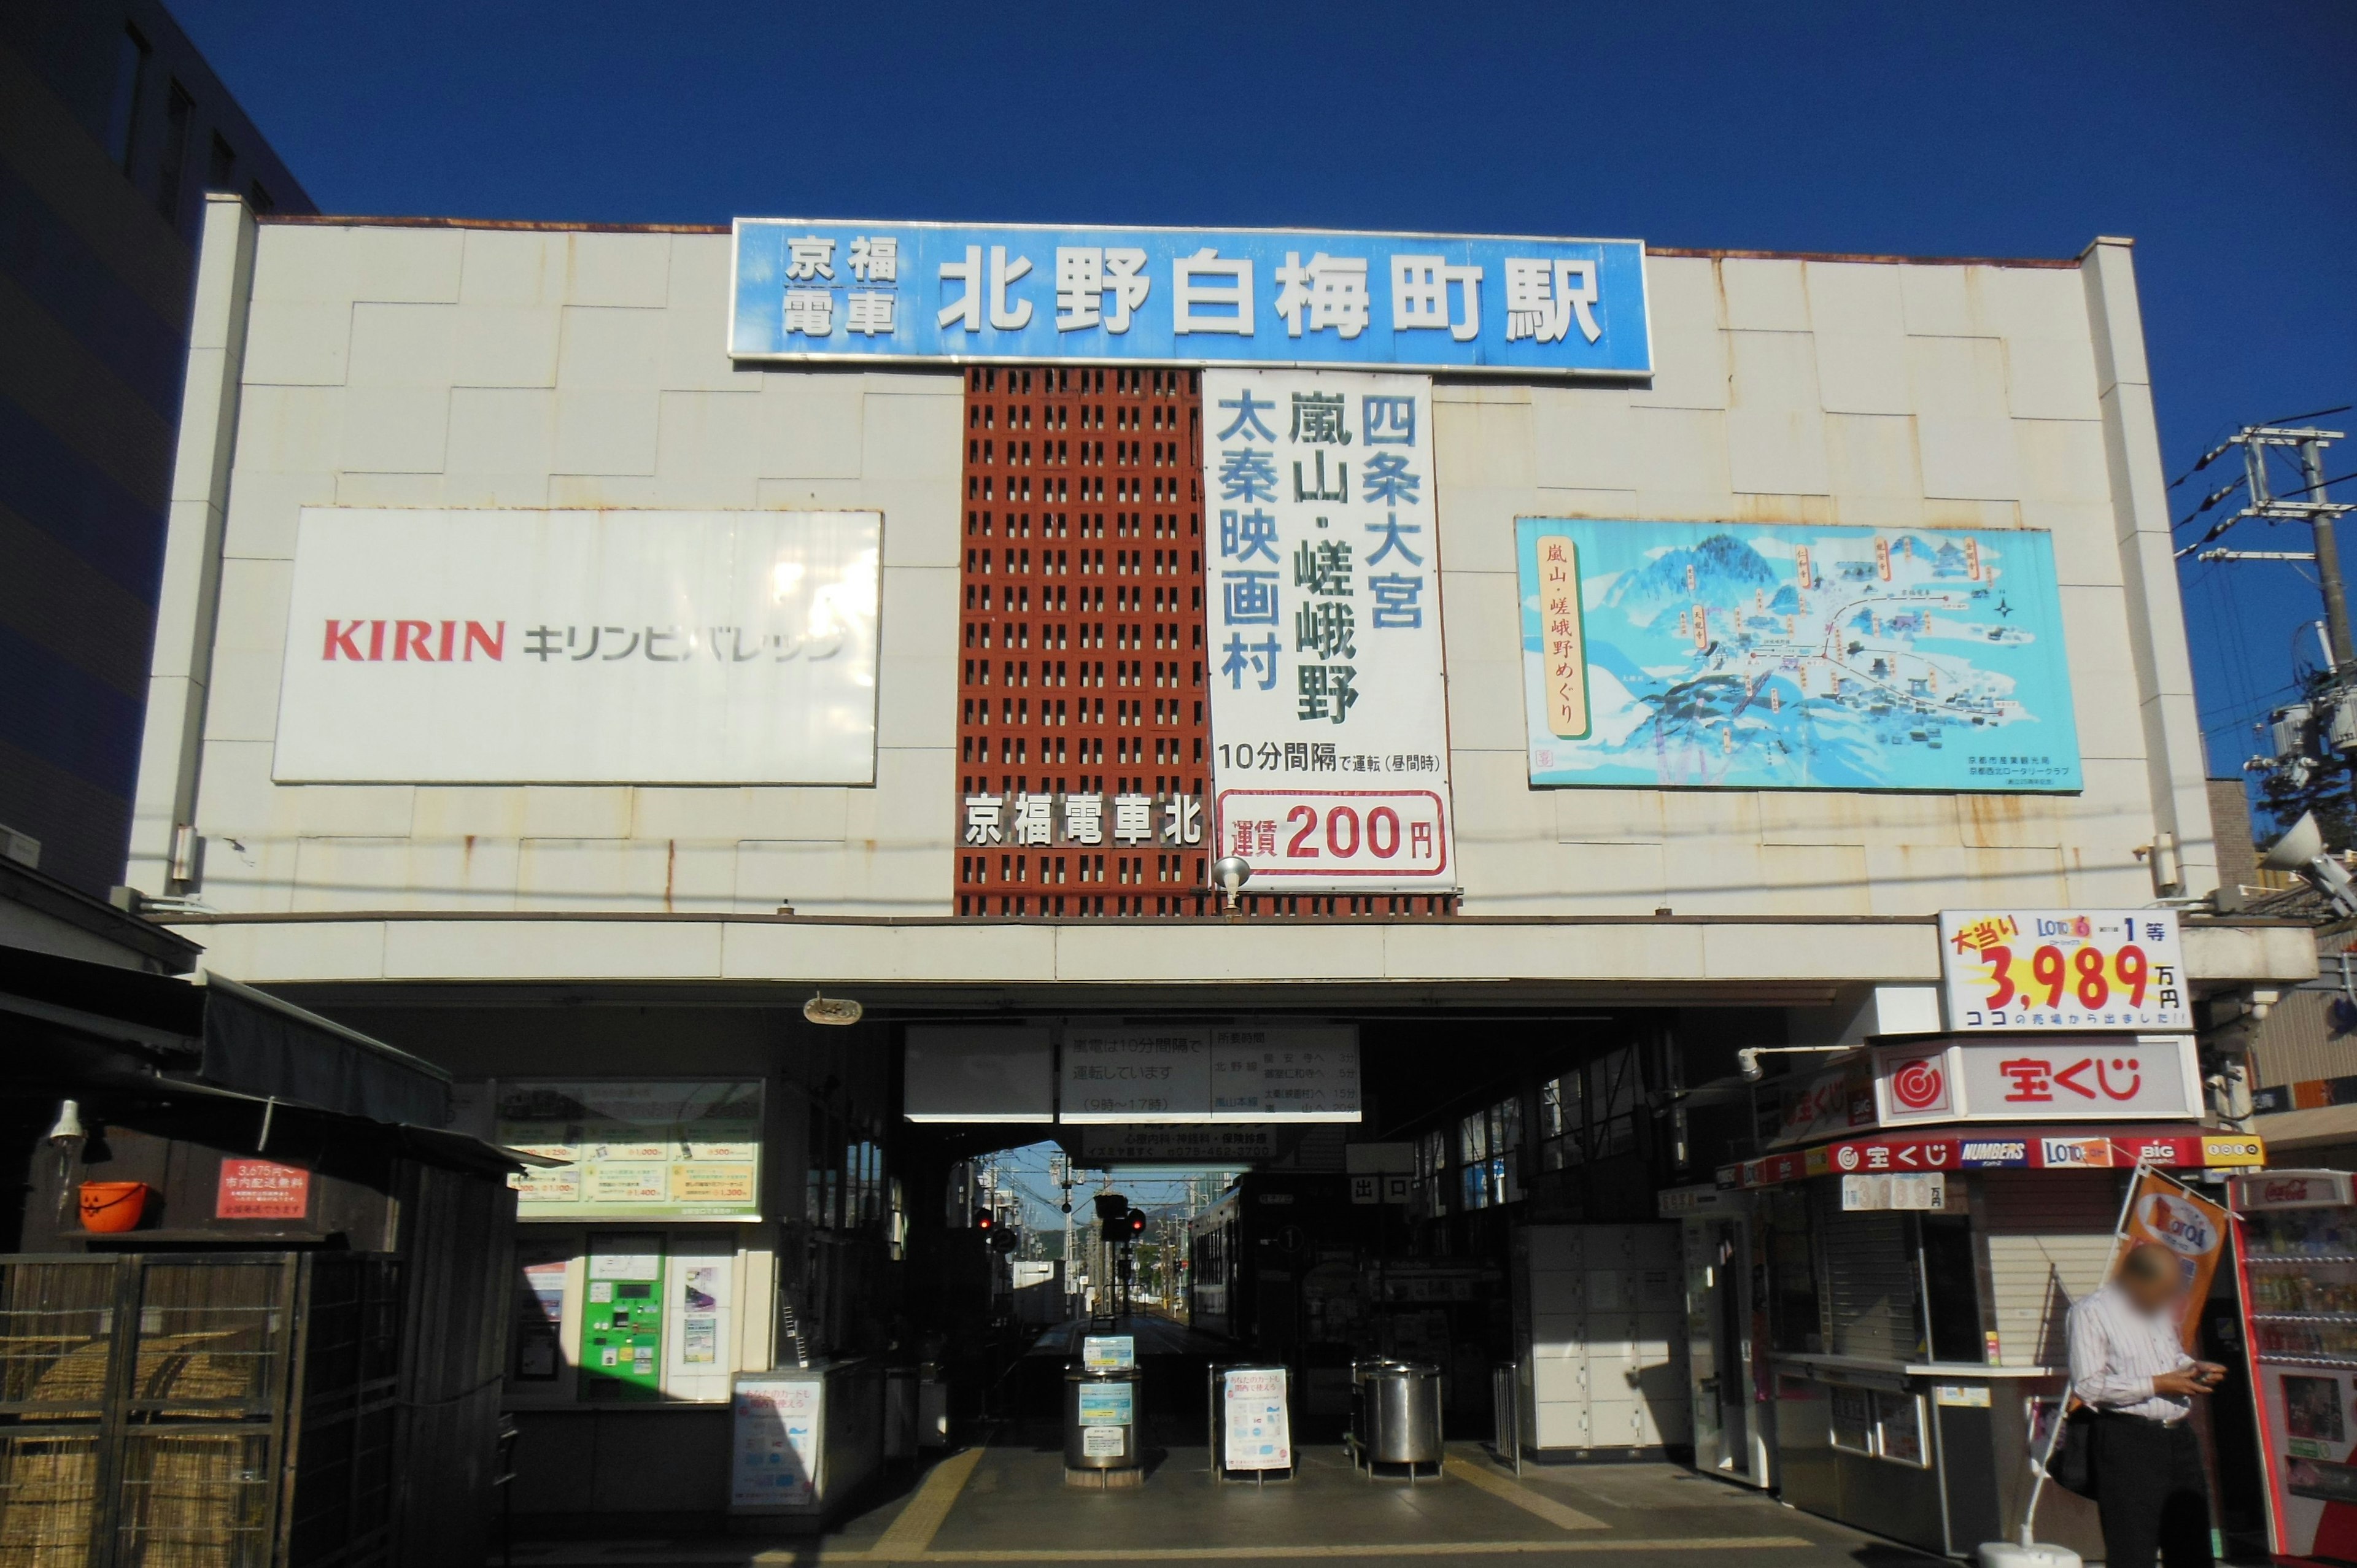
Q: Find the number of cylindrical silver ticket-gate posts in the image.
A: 3